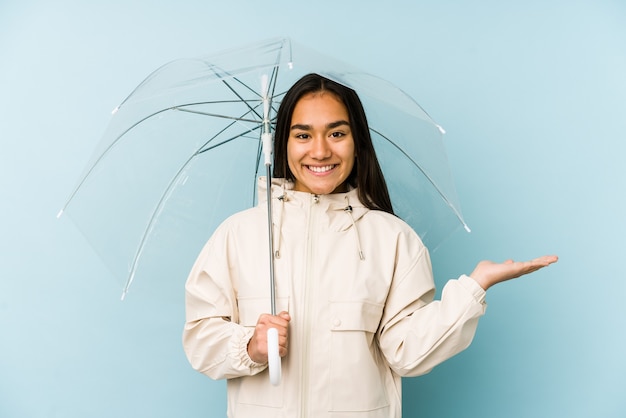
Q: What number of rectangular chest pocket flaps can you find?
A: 2